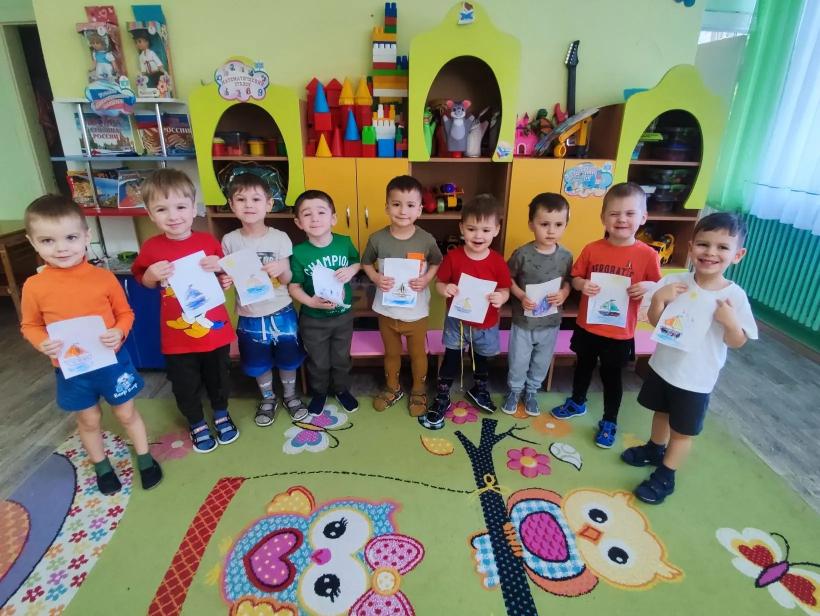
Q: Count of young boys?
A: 9